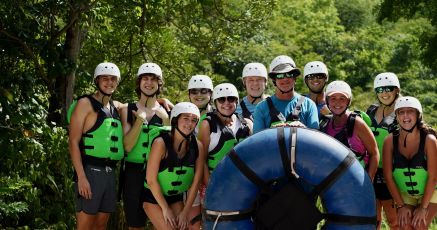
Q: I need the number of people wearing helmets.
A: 11